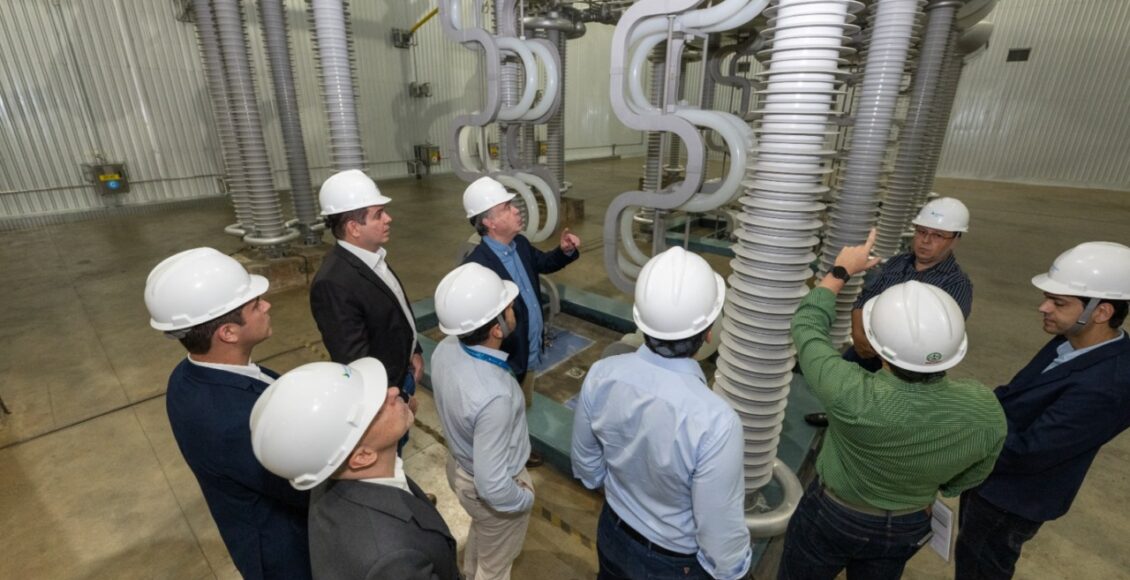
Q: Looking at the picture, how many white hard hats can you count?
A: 9